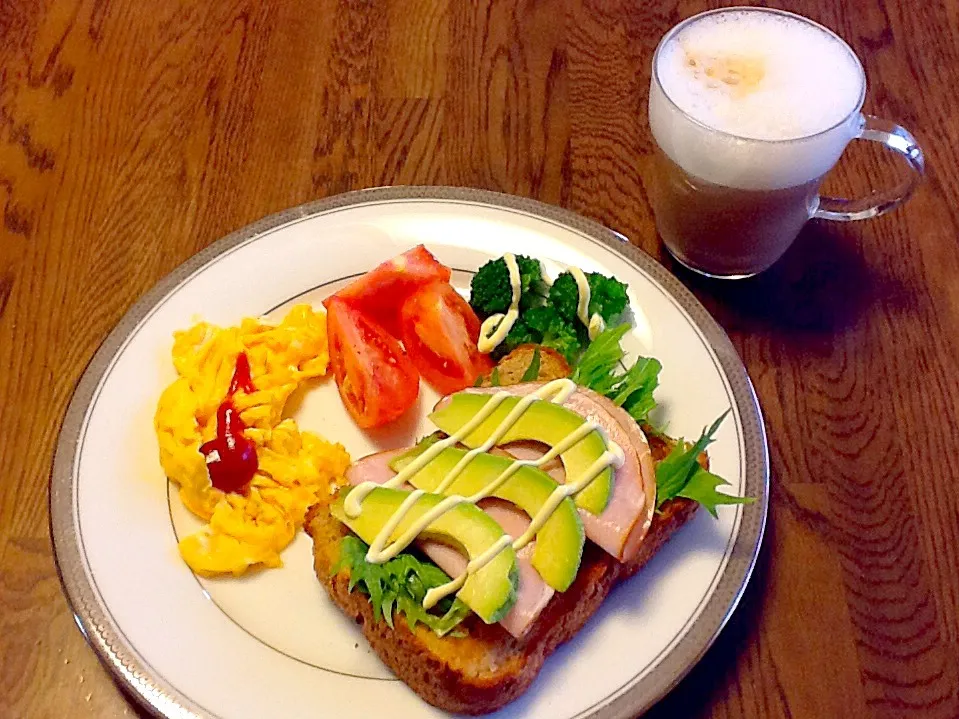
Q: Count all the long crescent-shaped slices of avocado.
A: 3